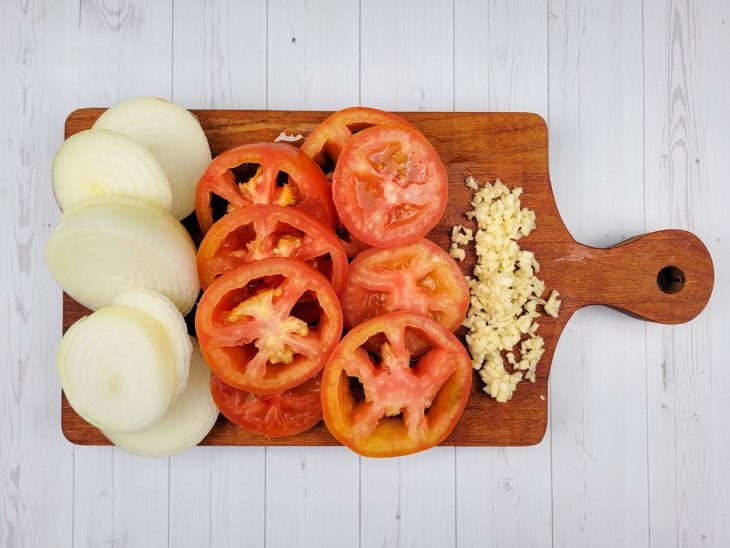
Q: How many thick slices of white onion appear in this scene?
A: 6